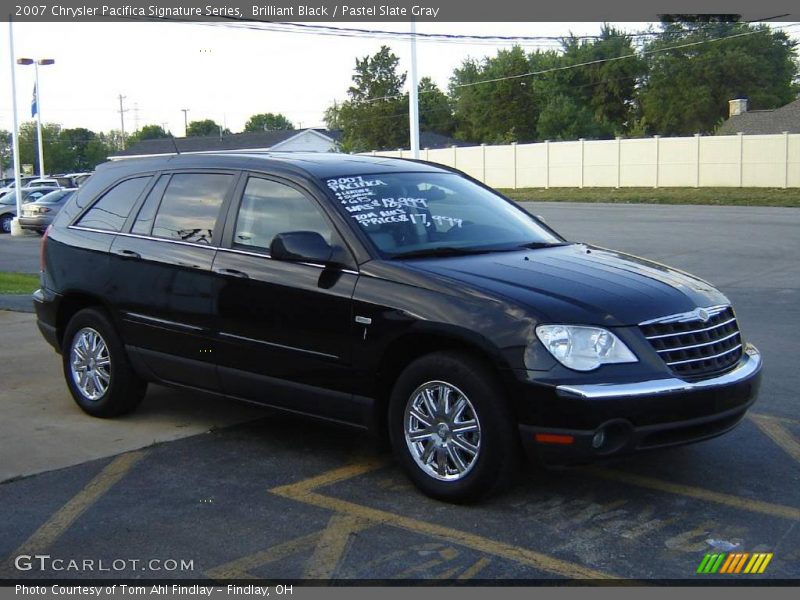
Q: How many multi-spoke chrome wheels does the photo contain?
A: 2